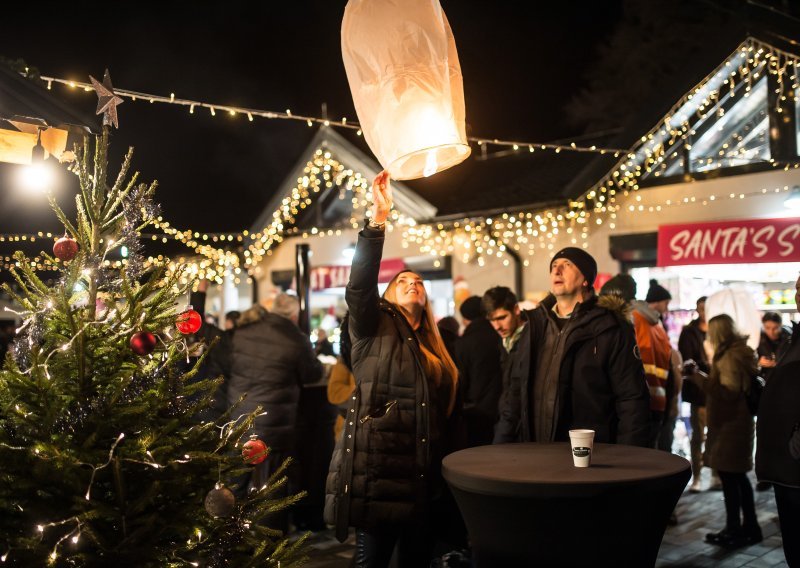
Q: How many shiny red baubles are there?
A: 4